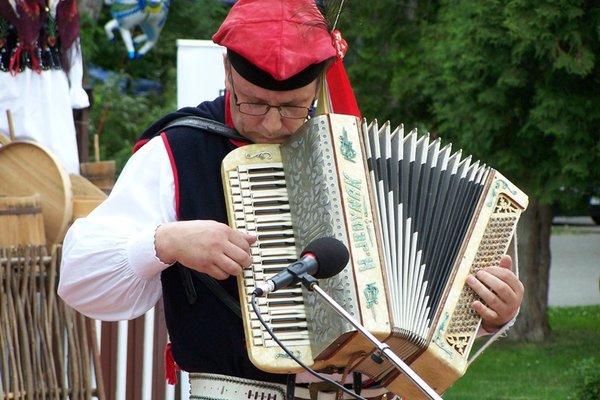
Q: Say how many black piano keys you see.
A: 15